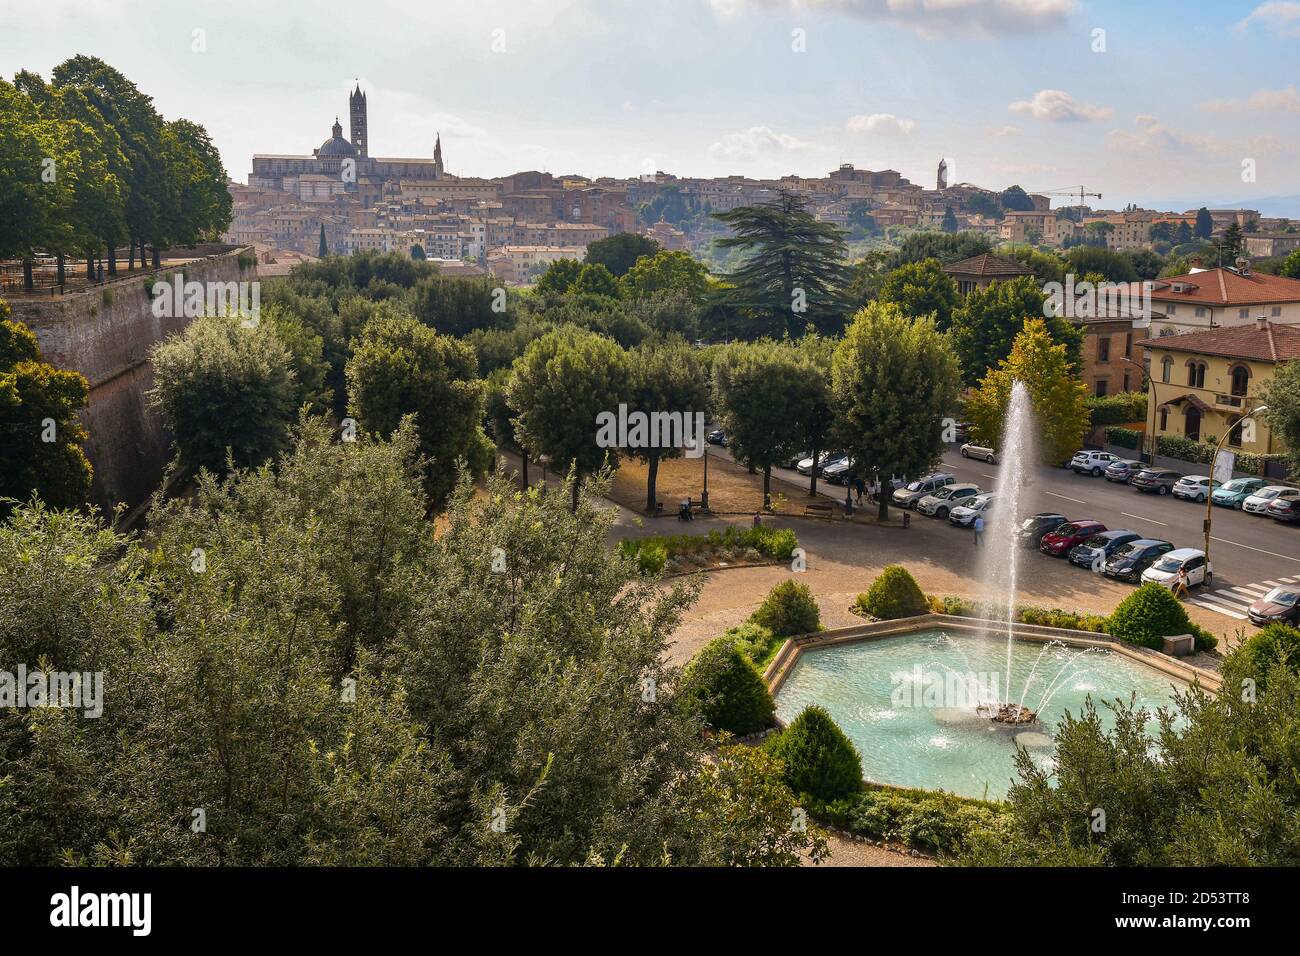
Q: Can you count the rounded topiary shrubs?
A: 6